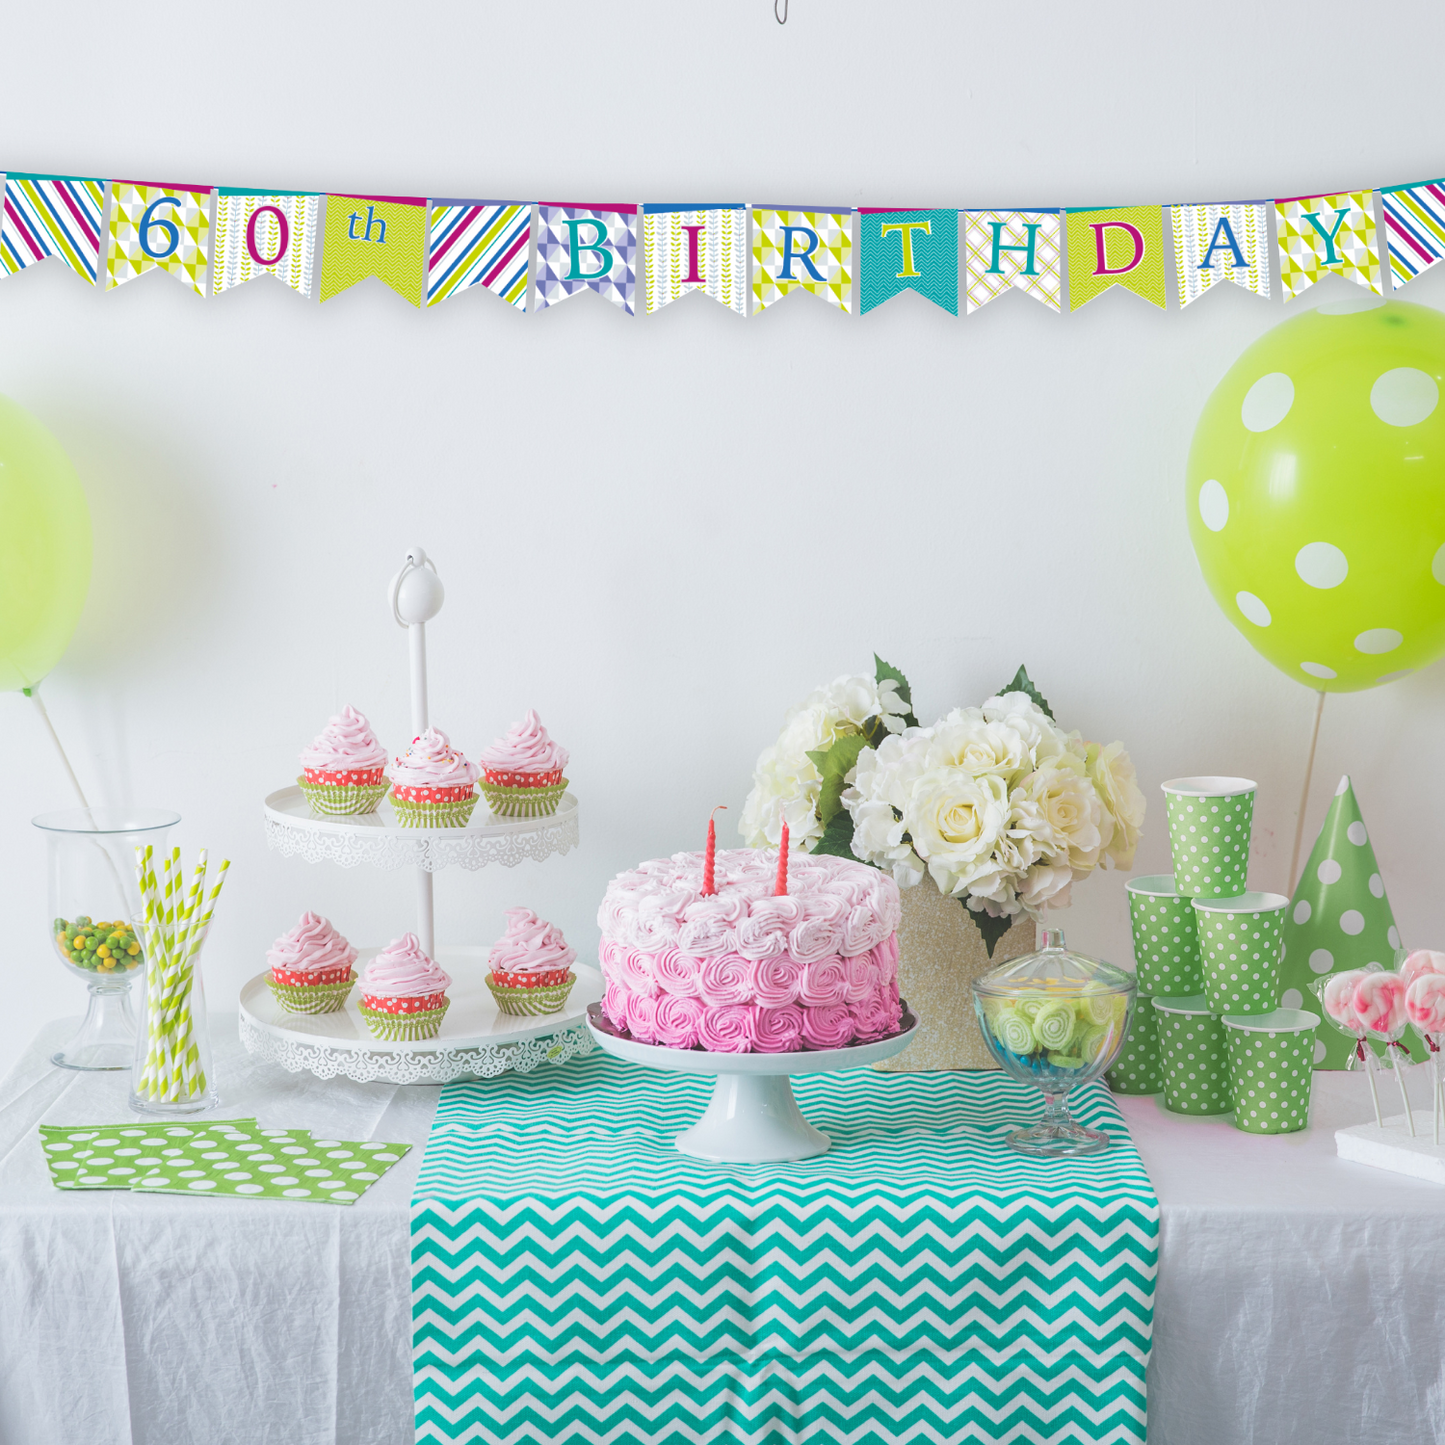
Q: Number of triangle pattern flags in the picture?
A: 4